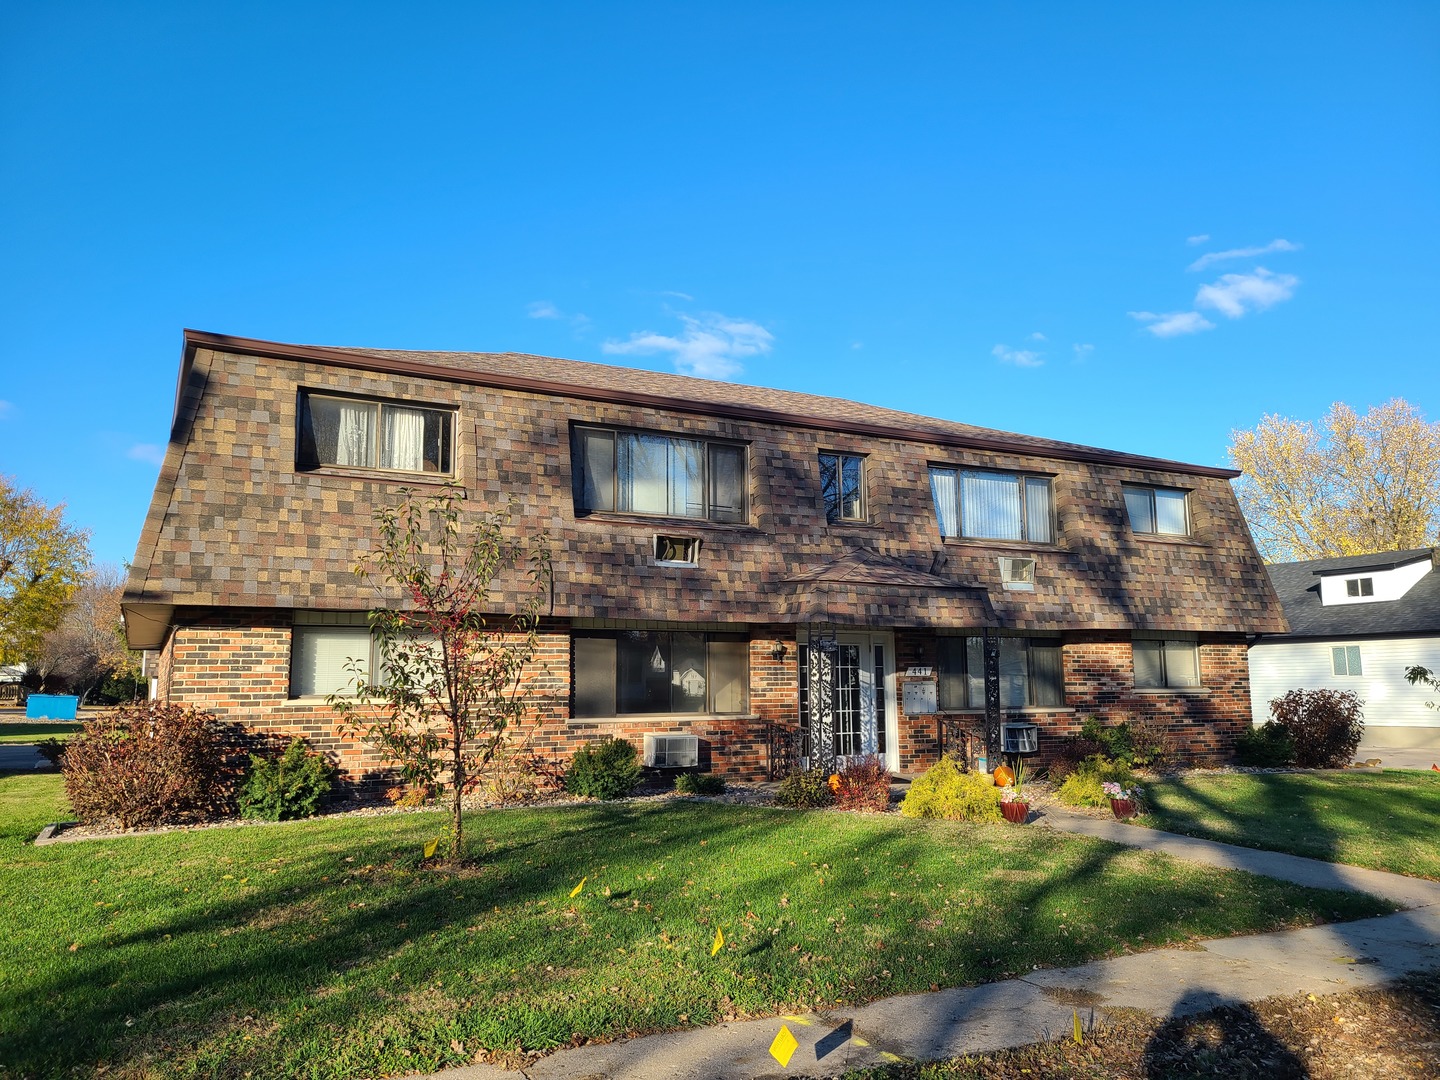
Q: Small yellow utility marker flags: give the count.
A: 5